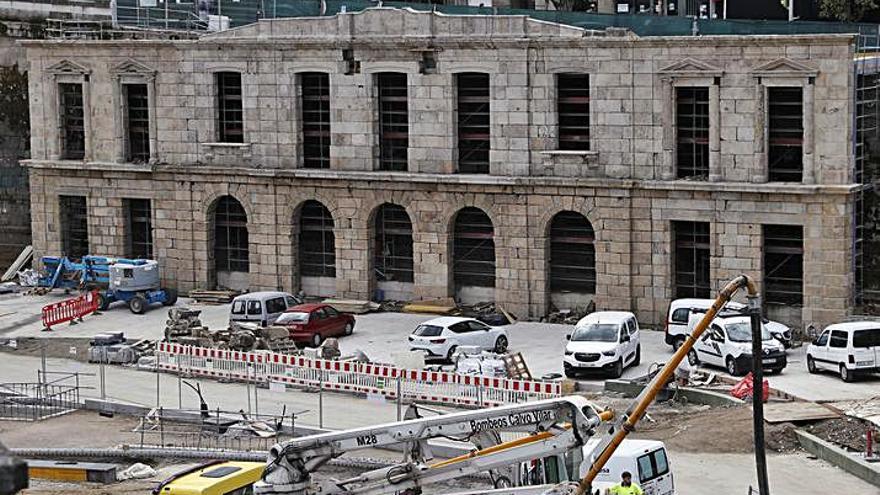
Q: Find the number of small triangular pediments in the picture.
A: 4